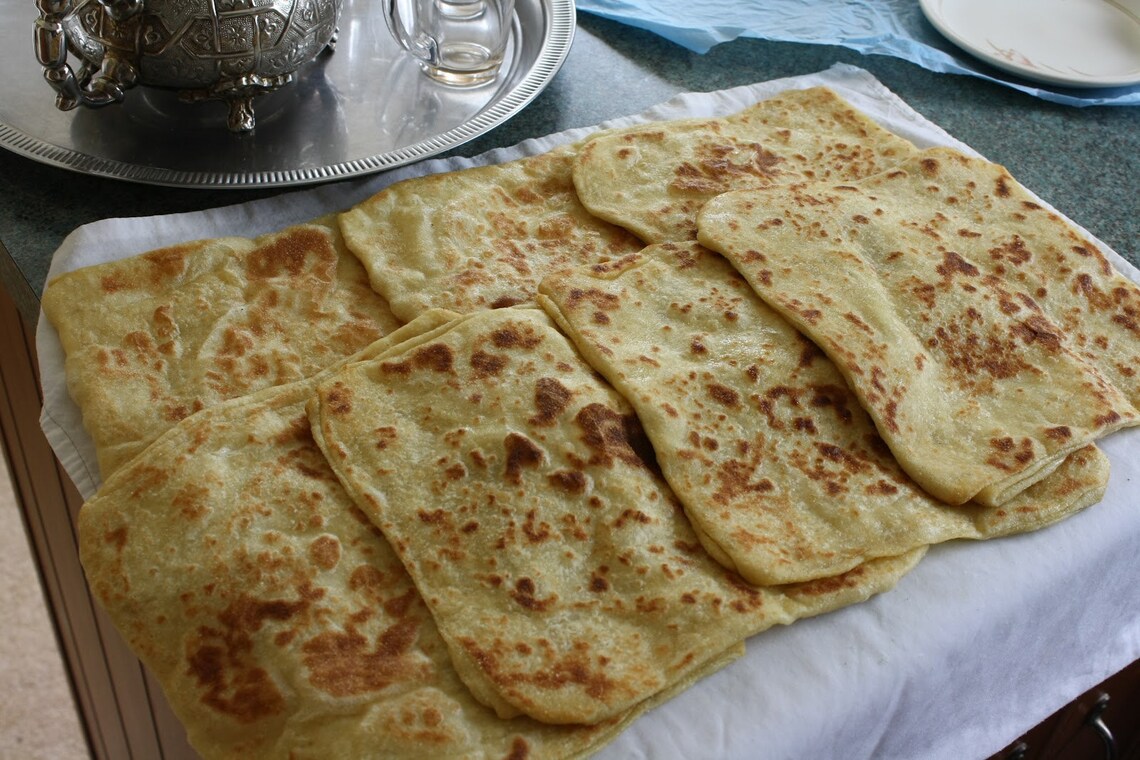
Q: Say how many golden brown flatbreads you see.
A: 7